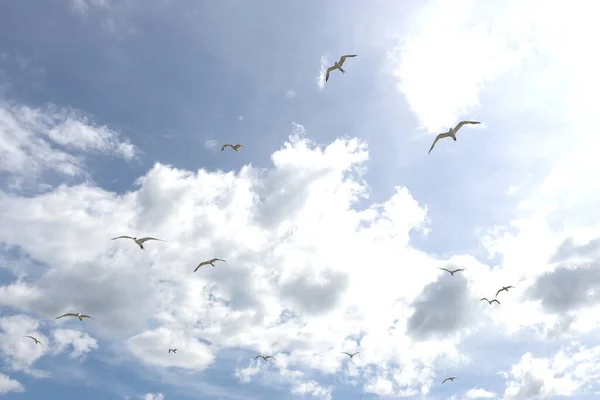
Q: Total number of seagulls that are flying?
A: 14